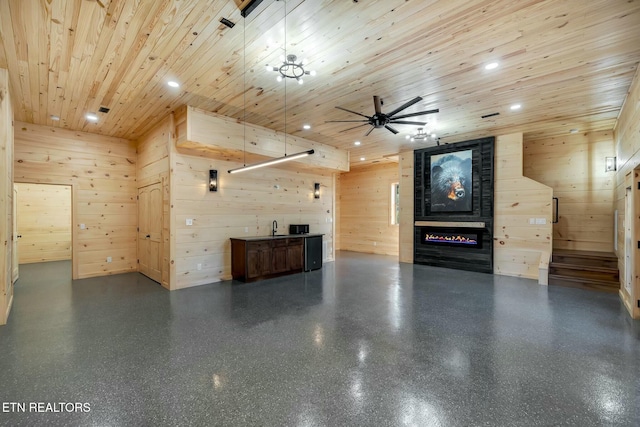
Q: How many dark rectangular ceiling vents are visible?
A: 3